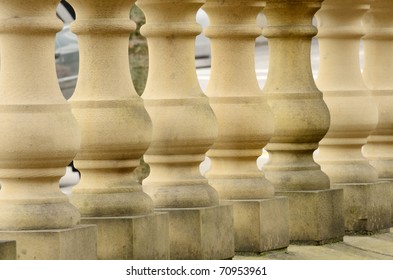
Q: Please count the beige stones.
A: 7